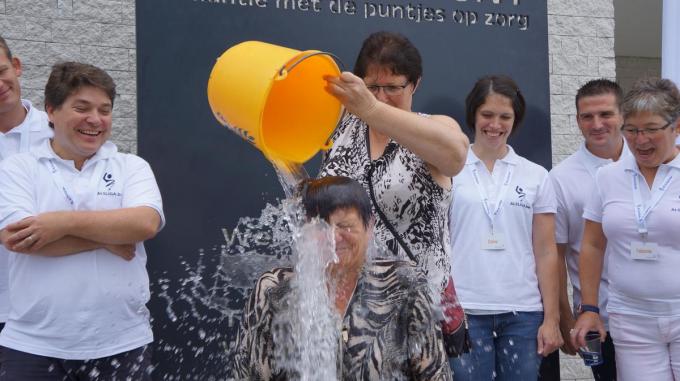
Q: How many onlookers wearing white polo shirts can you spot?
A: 5